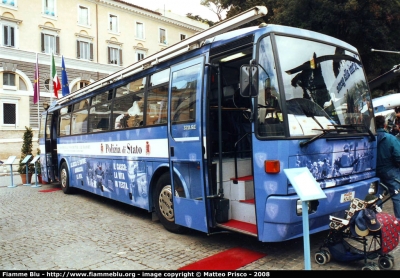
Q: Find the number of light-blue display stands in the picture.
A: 4